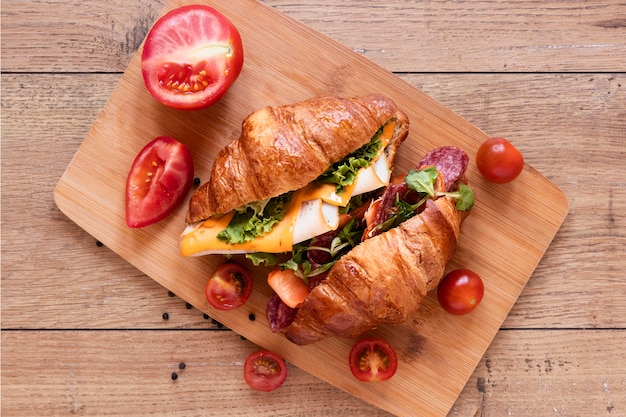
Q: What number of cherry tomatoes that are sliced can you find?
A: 3